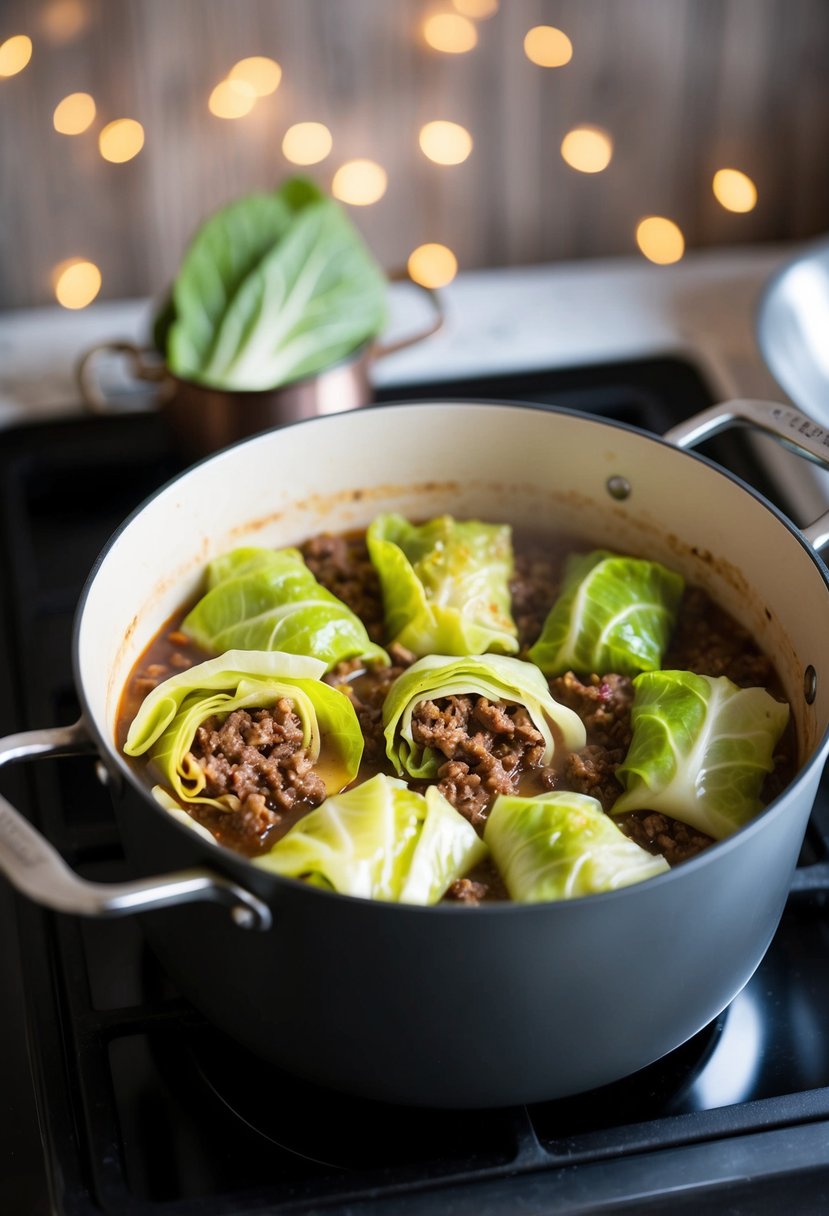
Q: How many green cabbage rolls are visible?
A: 8